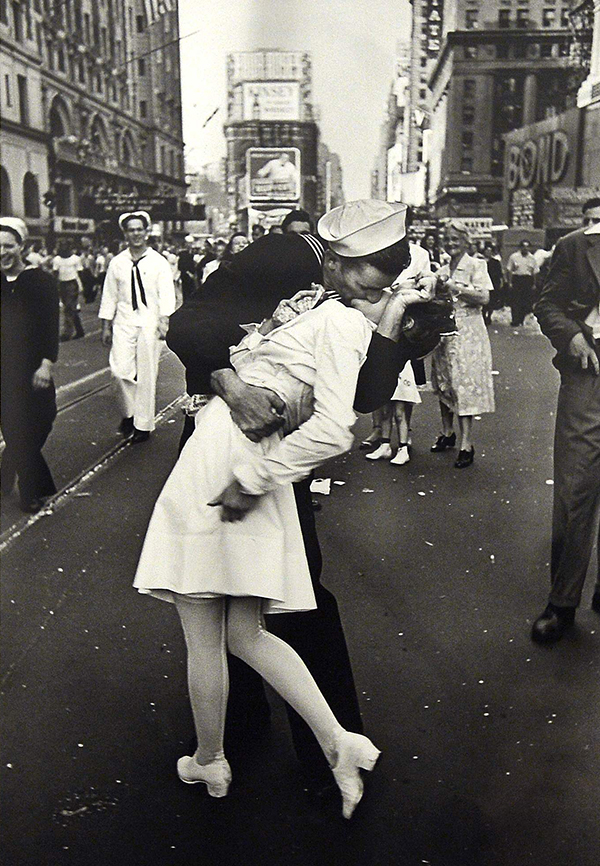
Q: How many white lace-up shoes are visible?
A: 2